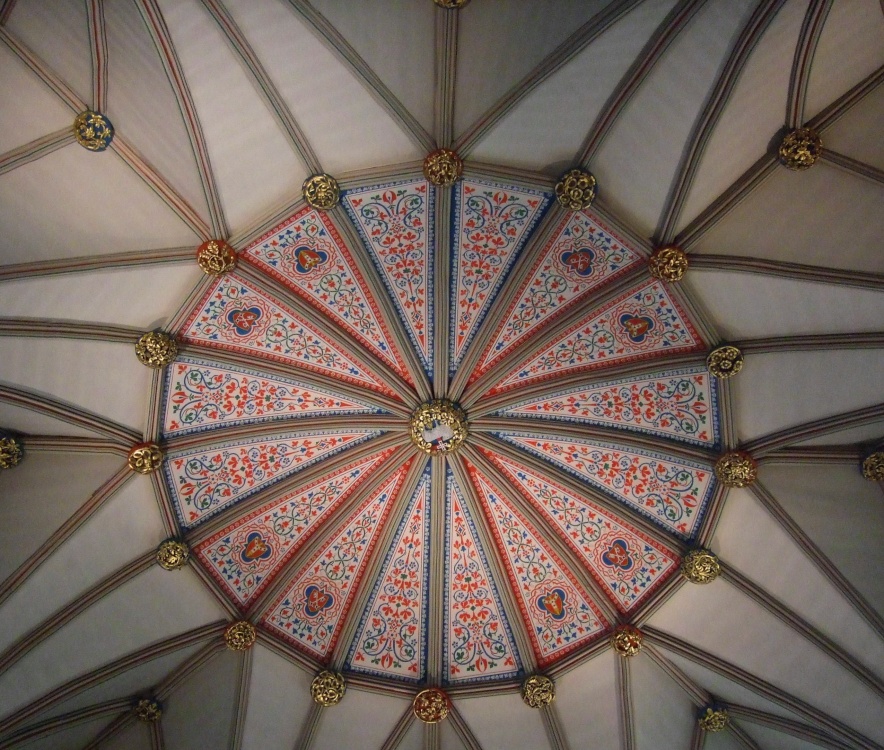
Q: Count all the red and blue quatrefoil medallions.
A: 8